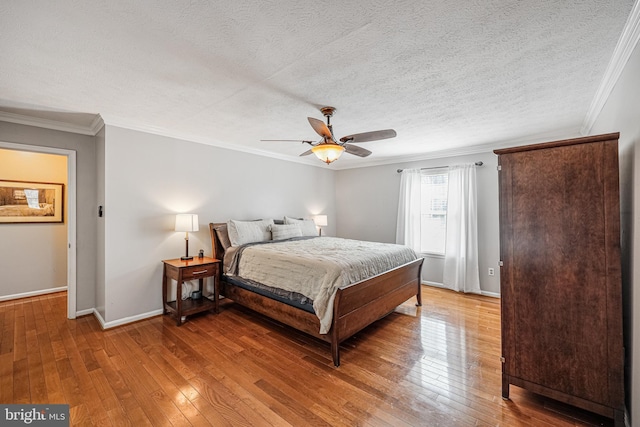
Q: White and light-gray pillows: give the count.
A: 3